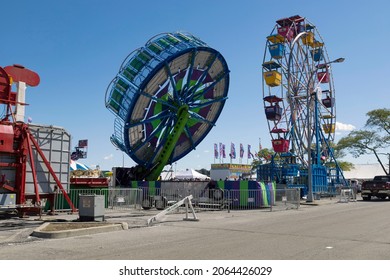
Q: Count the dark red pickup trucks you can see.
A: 1